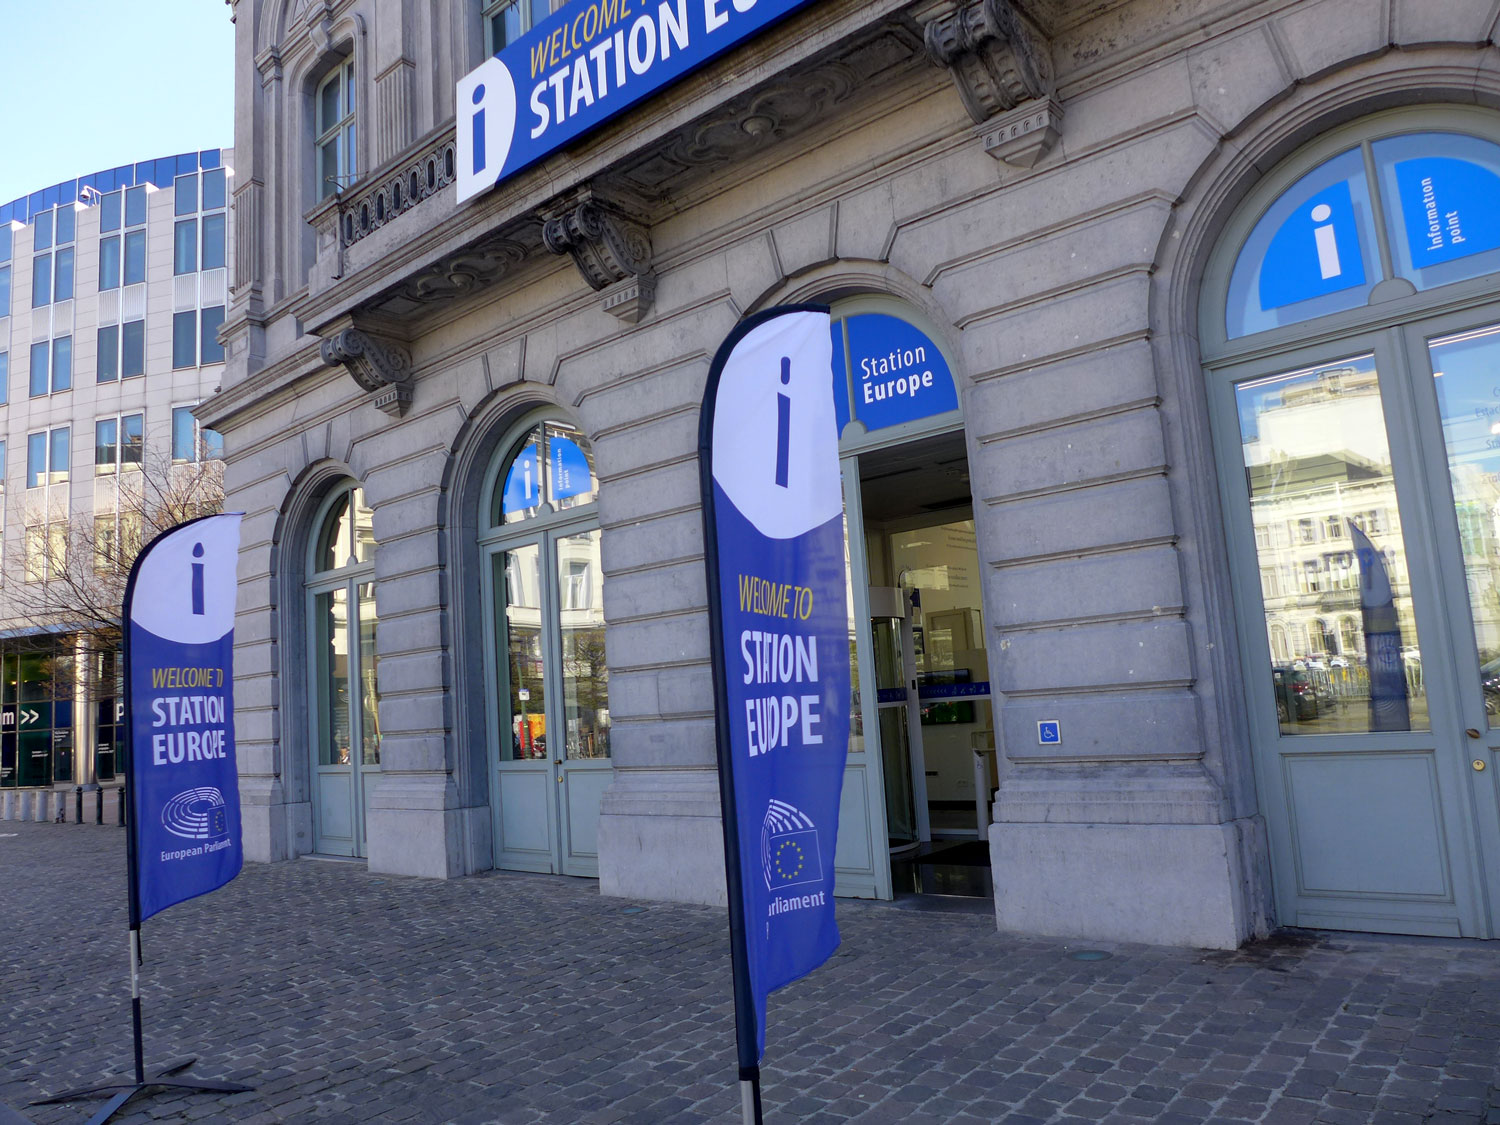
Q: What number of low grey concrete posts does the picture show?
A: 4